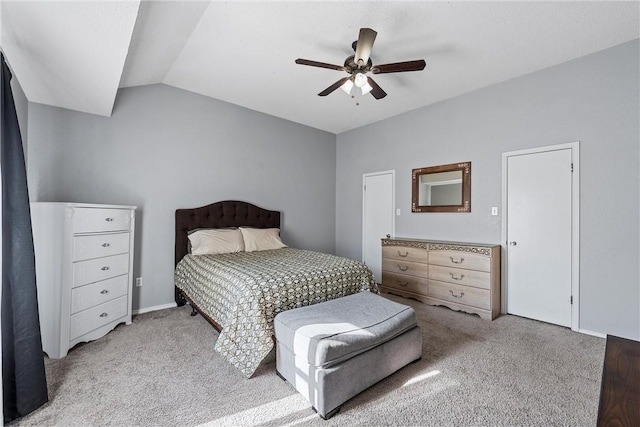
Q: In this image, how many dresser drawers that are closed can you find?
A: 11